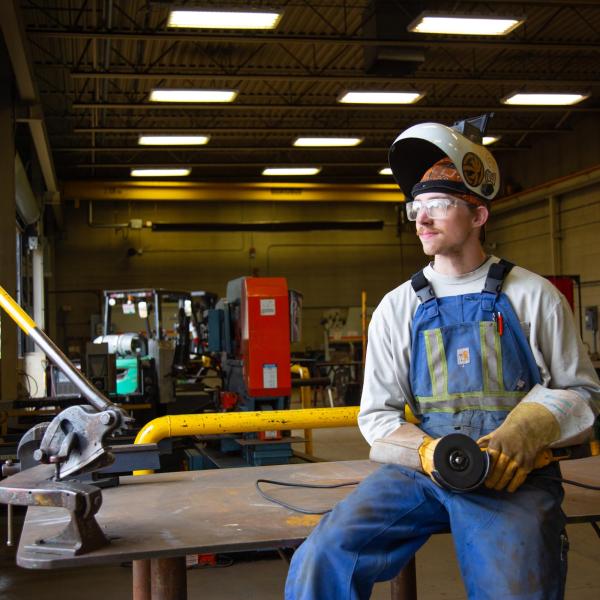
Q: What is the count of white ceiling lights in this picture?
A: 11